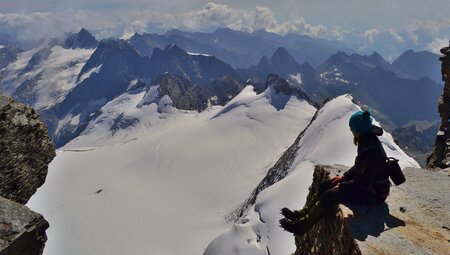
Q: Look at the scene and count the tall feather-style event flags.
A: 0